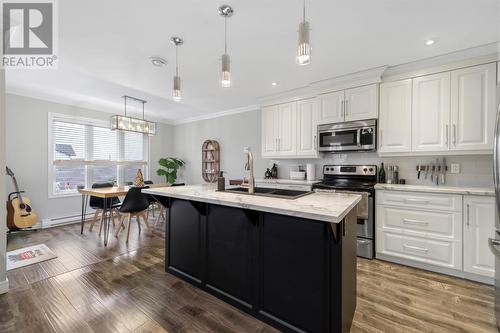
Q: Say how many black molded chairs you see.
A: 4